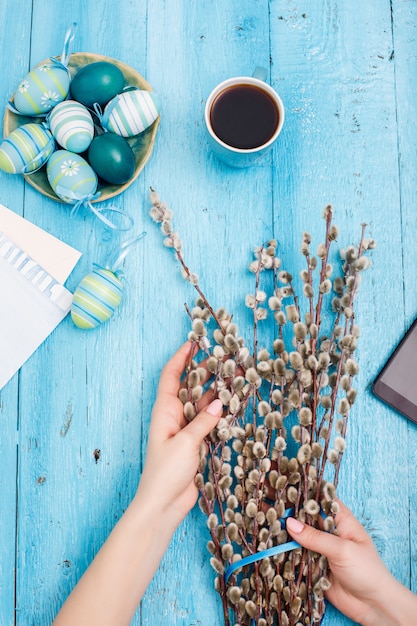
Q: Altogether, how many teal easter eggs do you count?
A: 2